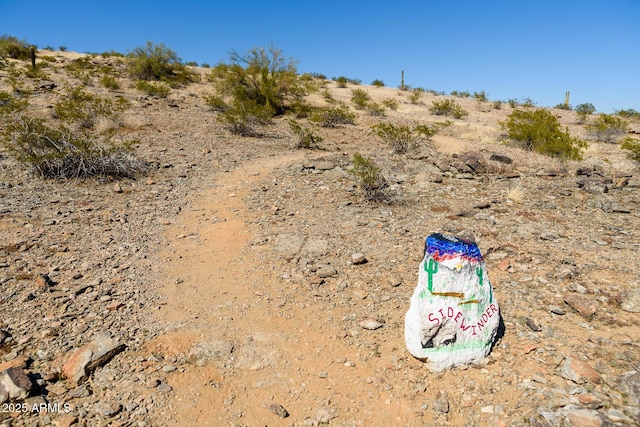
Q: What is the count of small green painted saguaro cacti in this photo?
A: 2